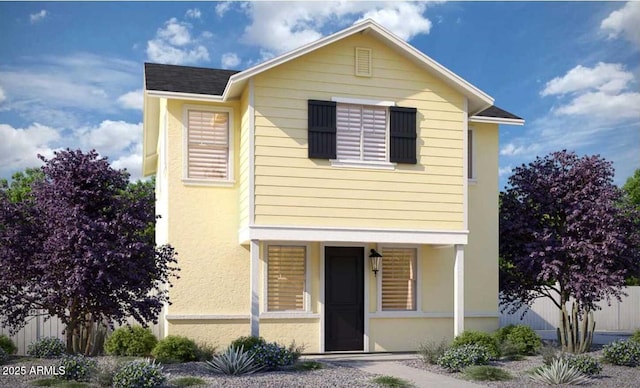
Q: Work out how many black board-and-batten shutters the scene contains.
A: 2